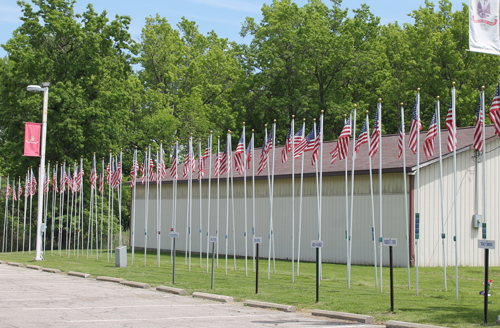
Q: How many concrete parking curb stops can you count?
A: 12